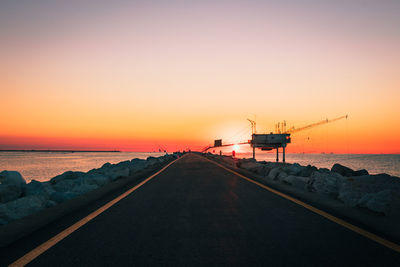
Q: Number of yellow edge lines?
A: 2